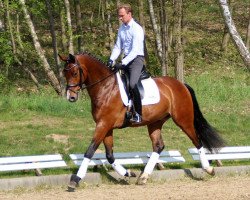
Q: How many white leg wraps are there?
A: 4